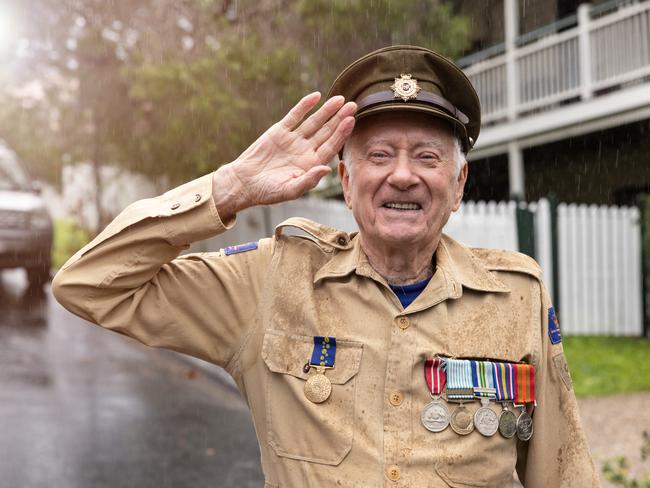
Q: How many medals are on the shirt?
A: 6